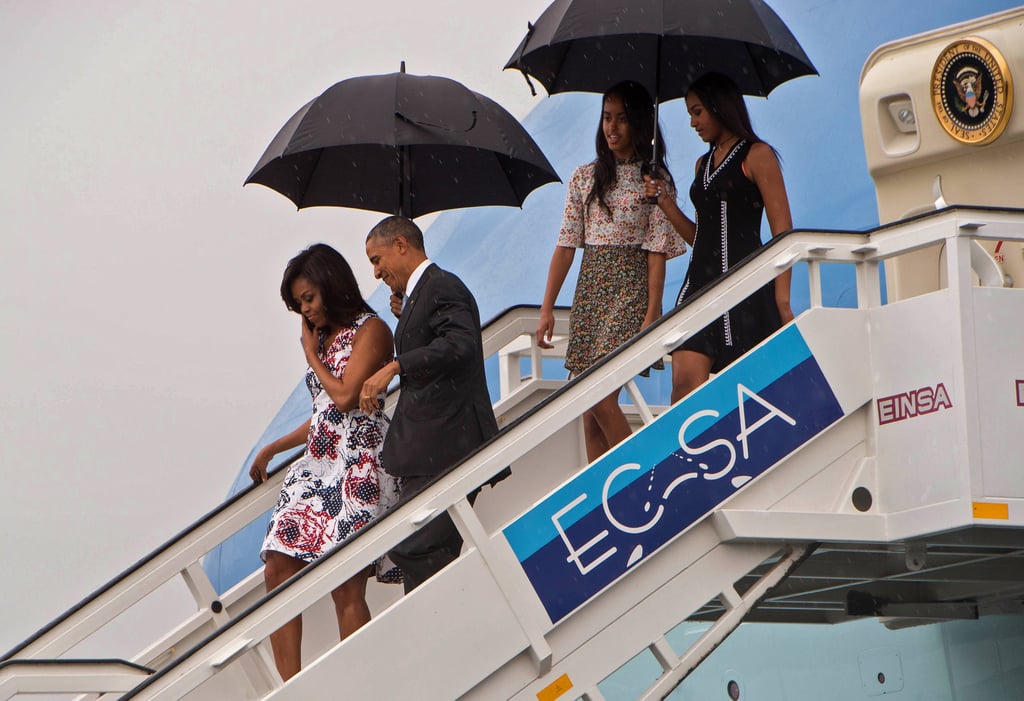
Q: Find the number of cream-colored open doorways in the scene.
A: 1